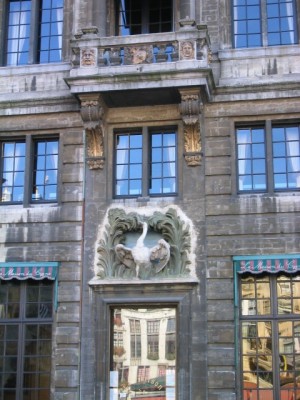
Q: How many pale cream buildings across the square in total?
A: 1